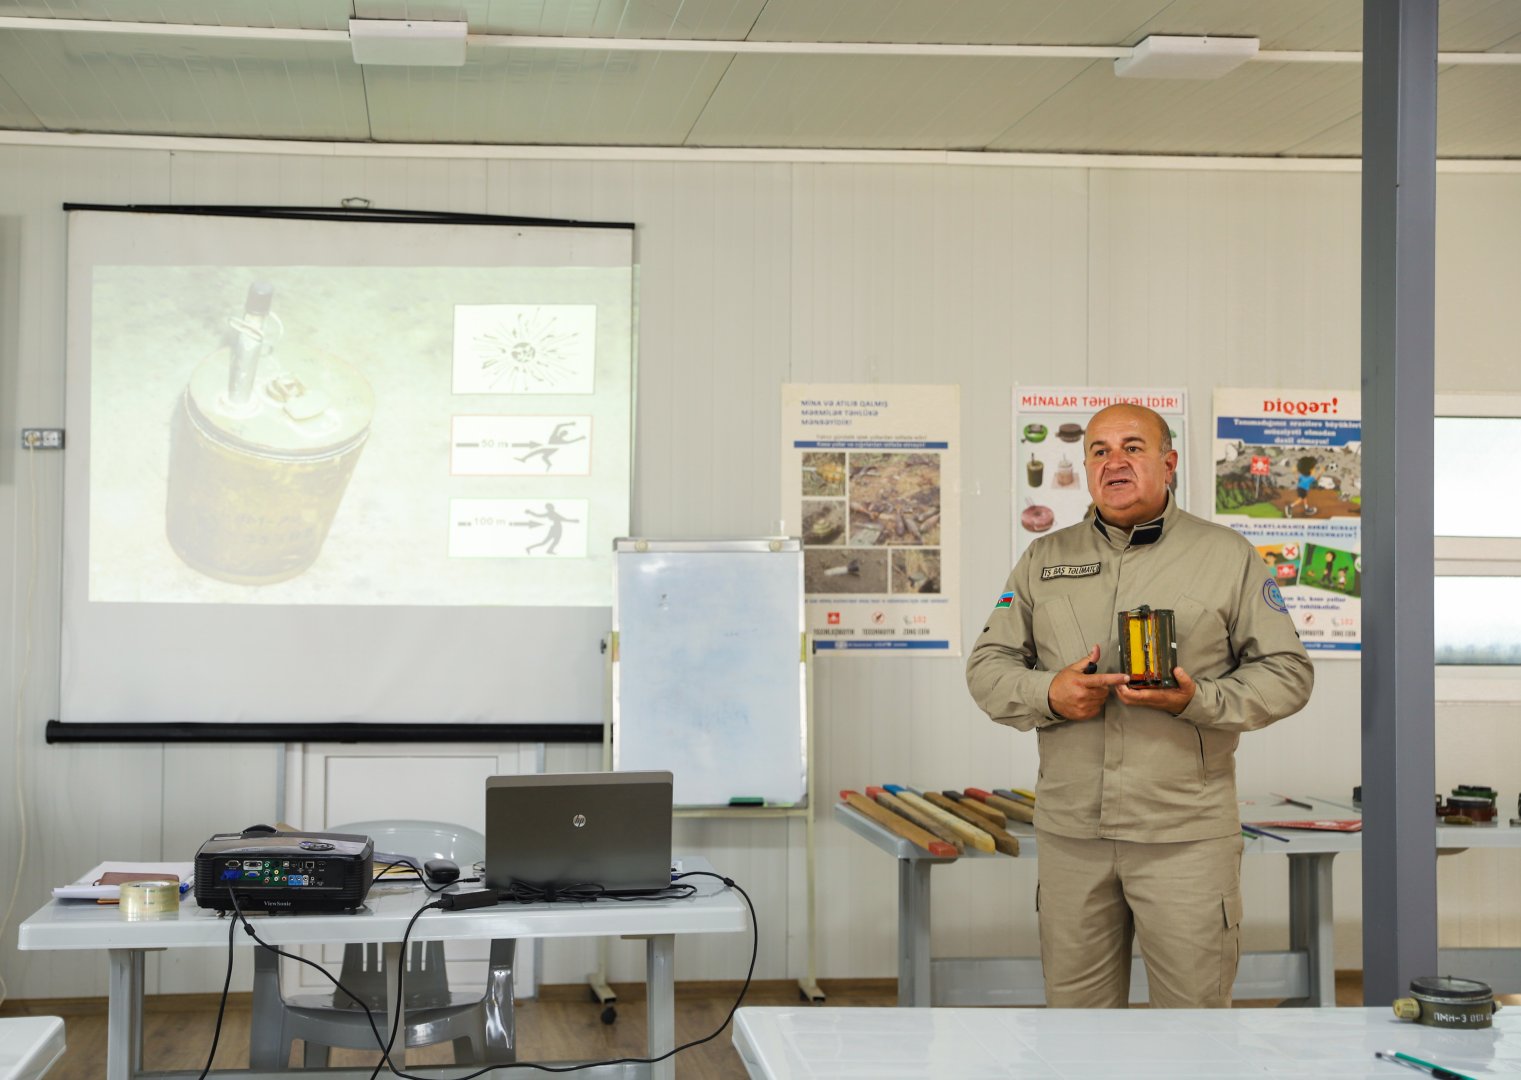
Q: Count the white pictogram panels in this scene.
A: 3